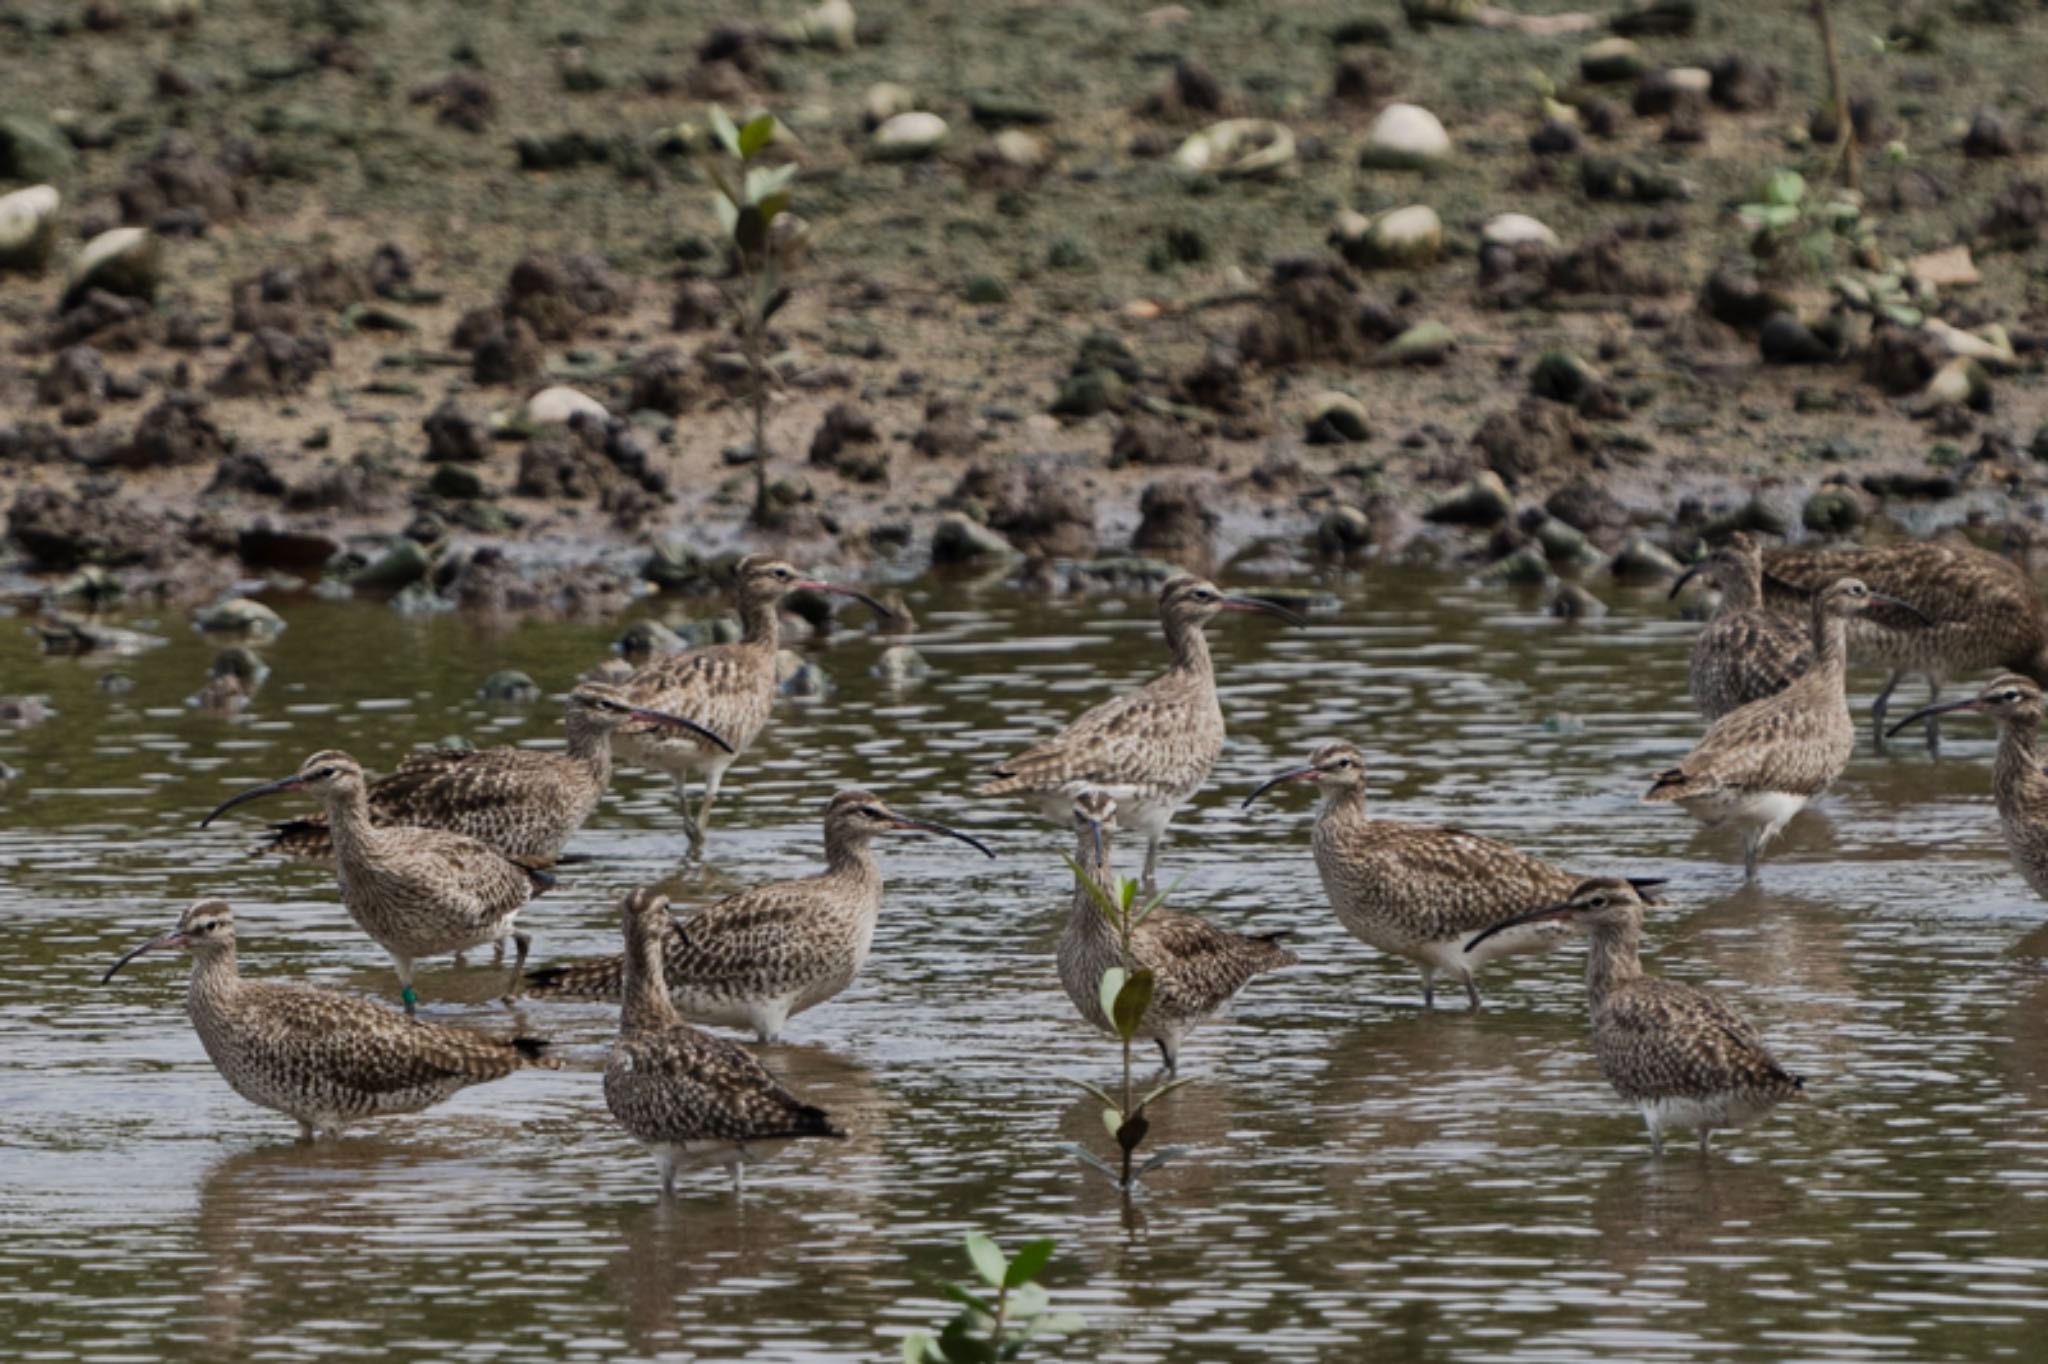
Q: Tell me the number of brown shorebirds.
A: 14